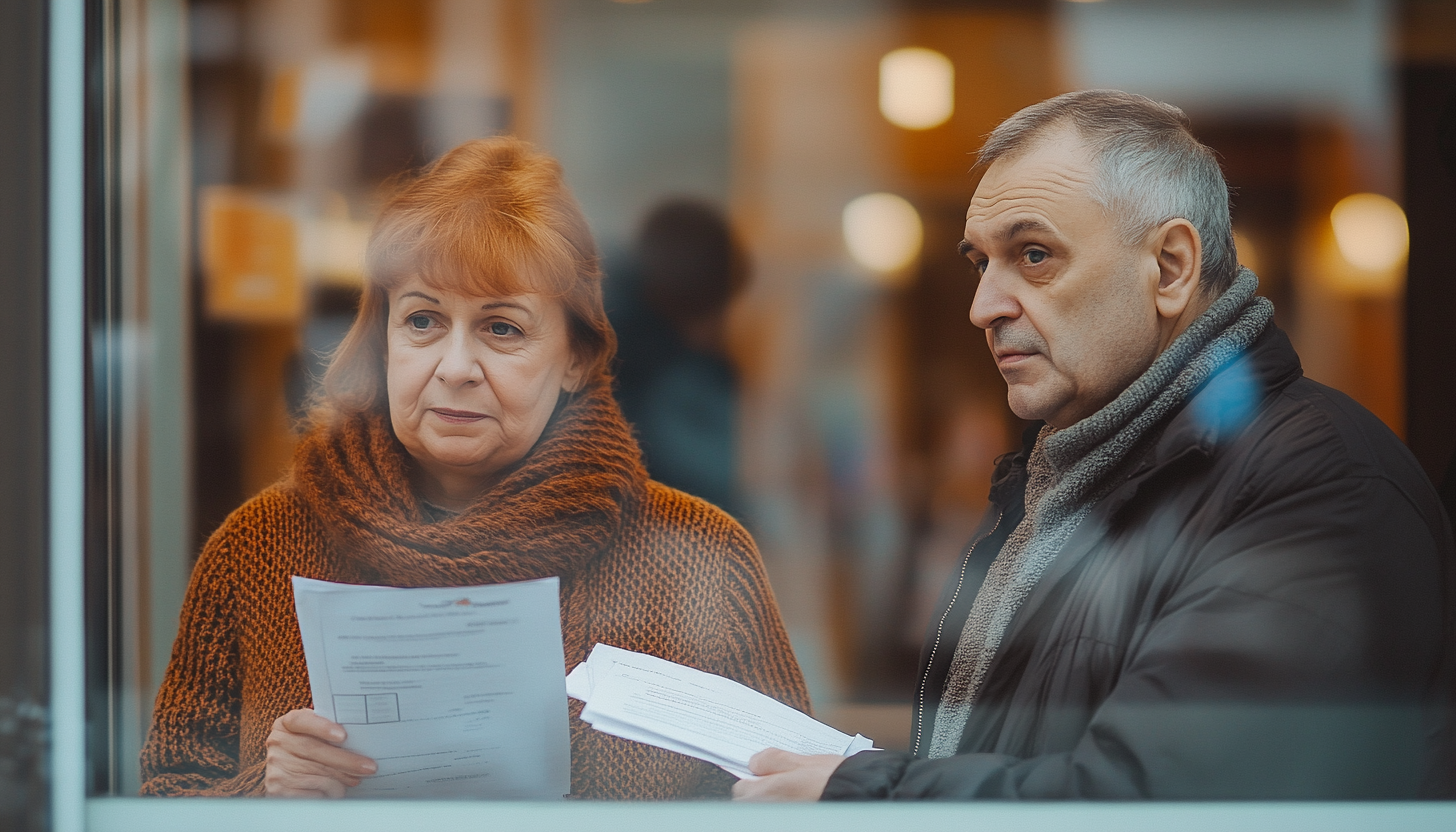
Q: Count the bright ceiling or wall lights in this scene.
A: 3